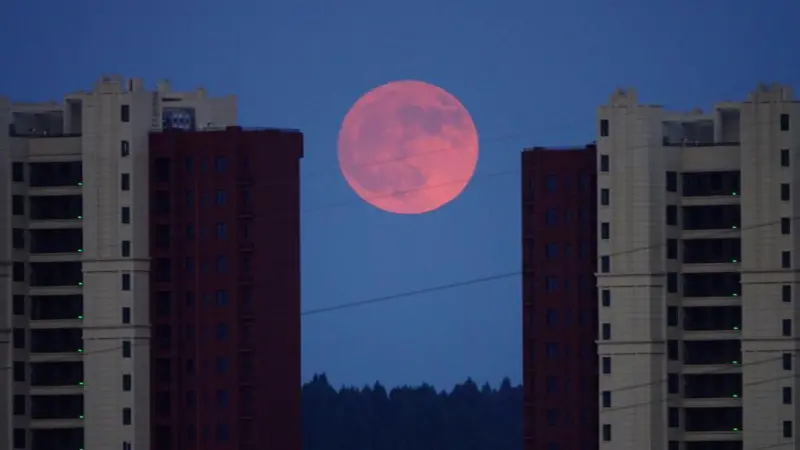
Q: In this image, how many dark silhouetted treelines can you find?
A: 1